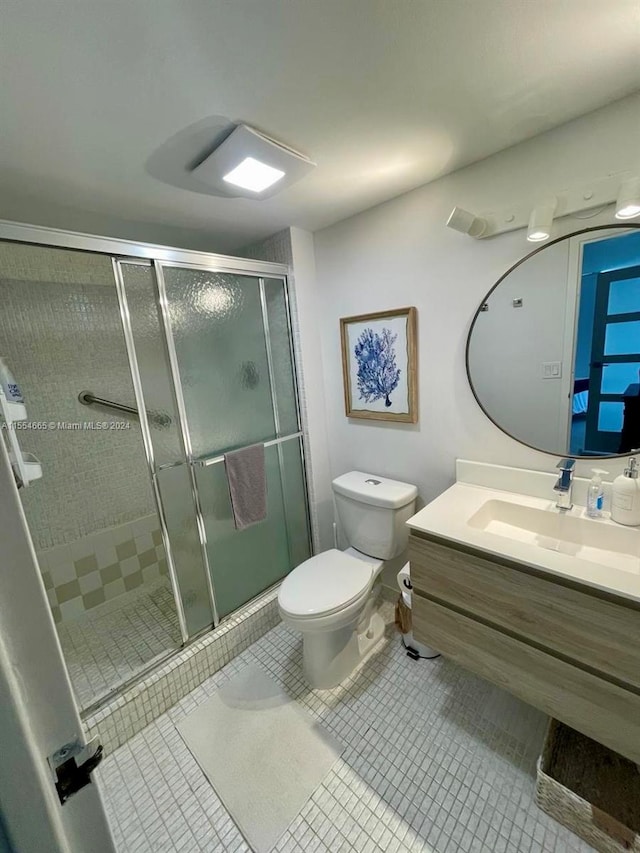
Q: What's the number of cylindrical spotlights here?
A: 3